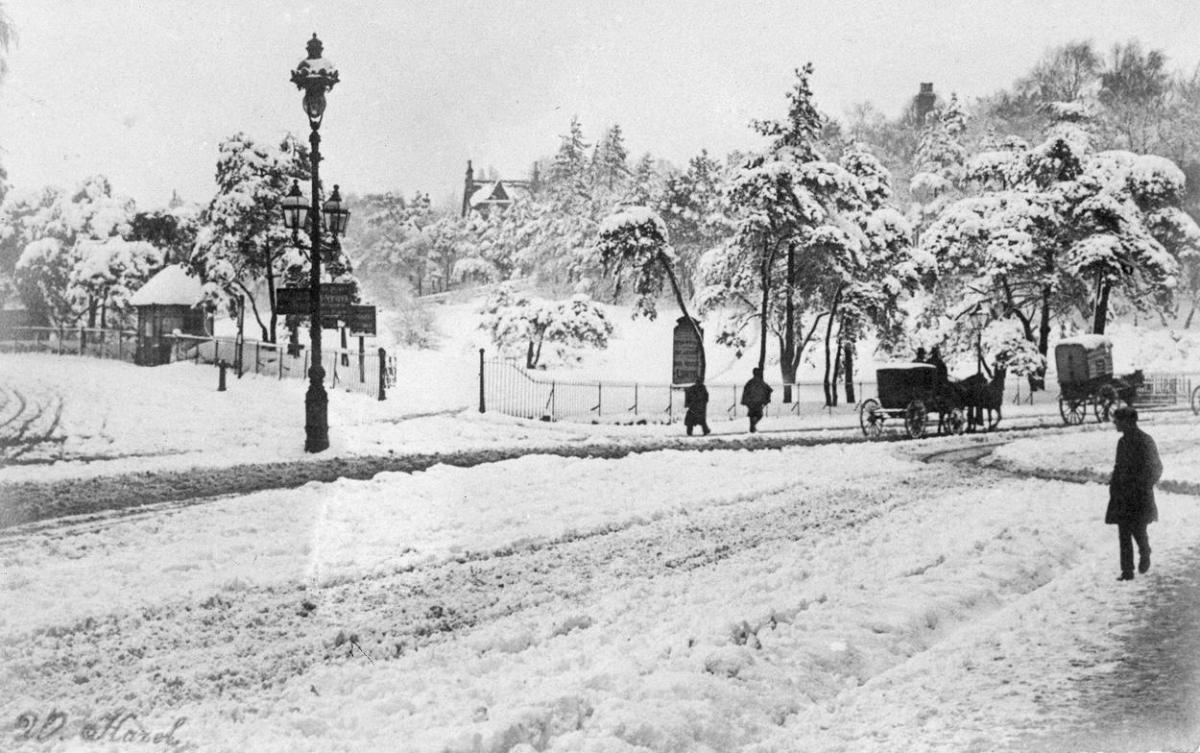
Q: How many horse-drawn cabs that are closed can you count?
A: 2